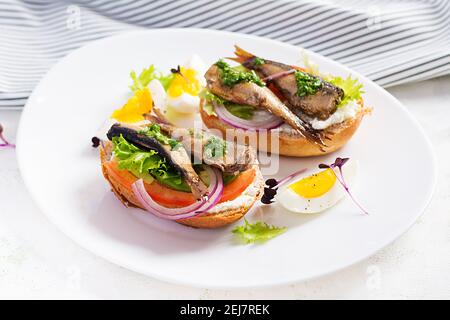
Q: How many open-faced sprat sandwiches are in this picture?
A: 2